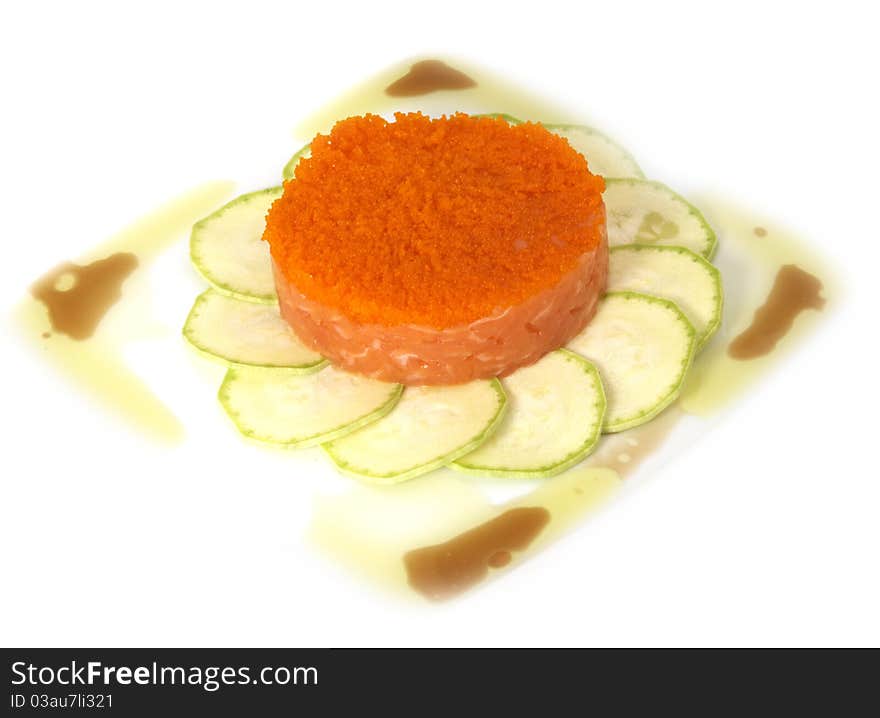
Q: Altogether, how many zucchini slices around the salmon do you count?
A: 11